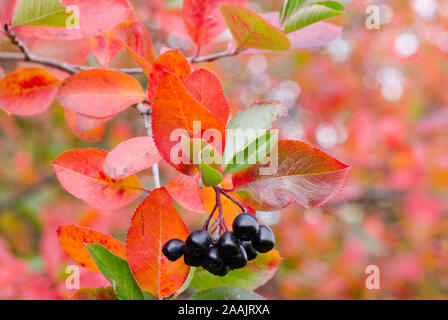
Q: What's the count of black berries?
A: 10